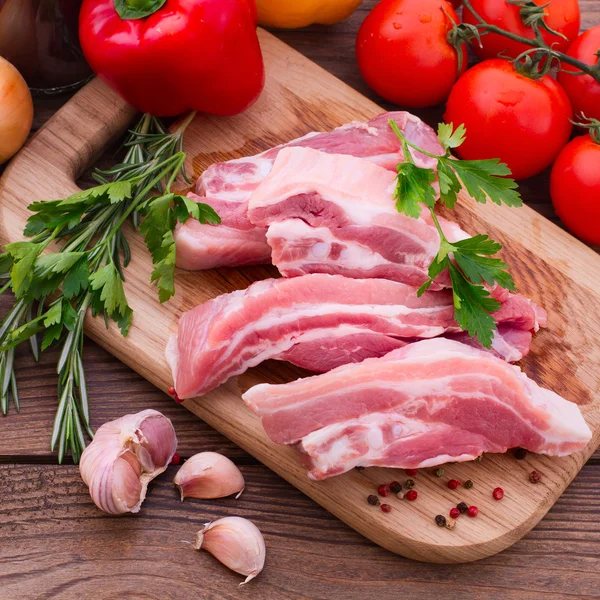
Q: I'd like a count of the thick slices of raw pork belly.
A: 4